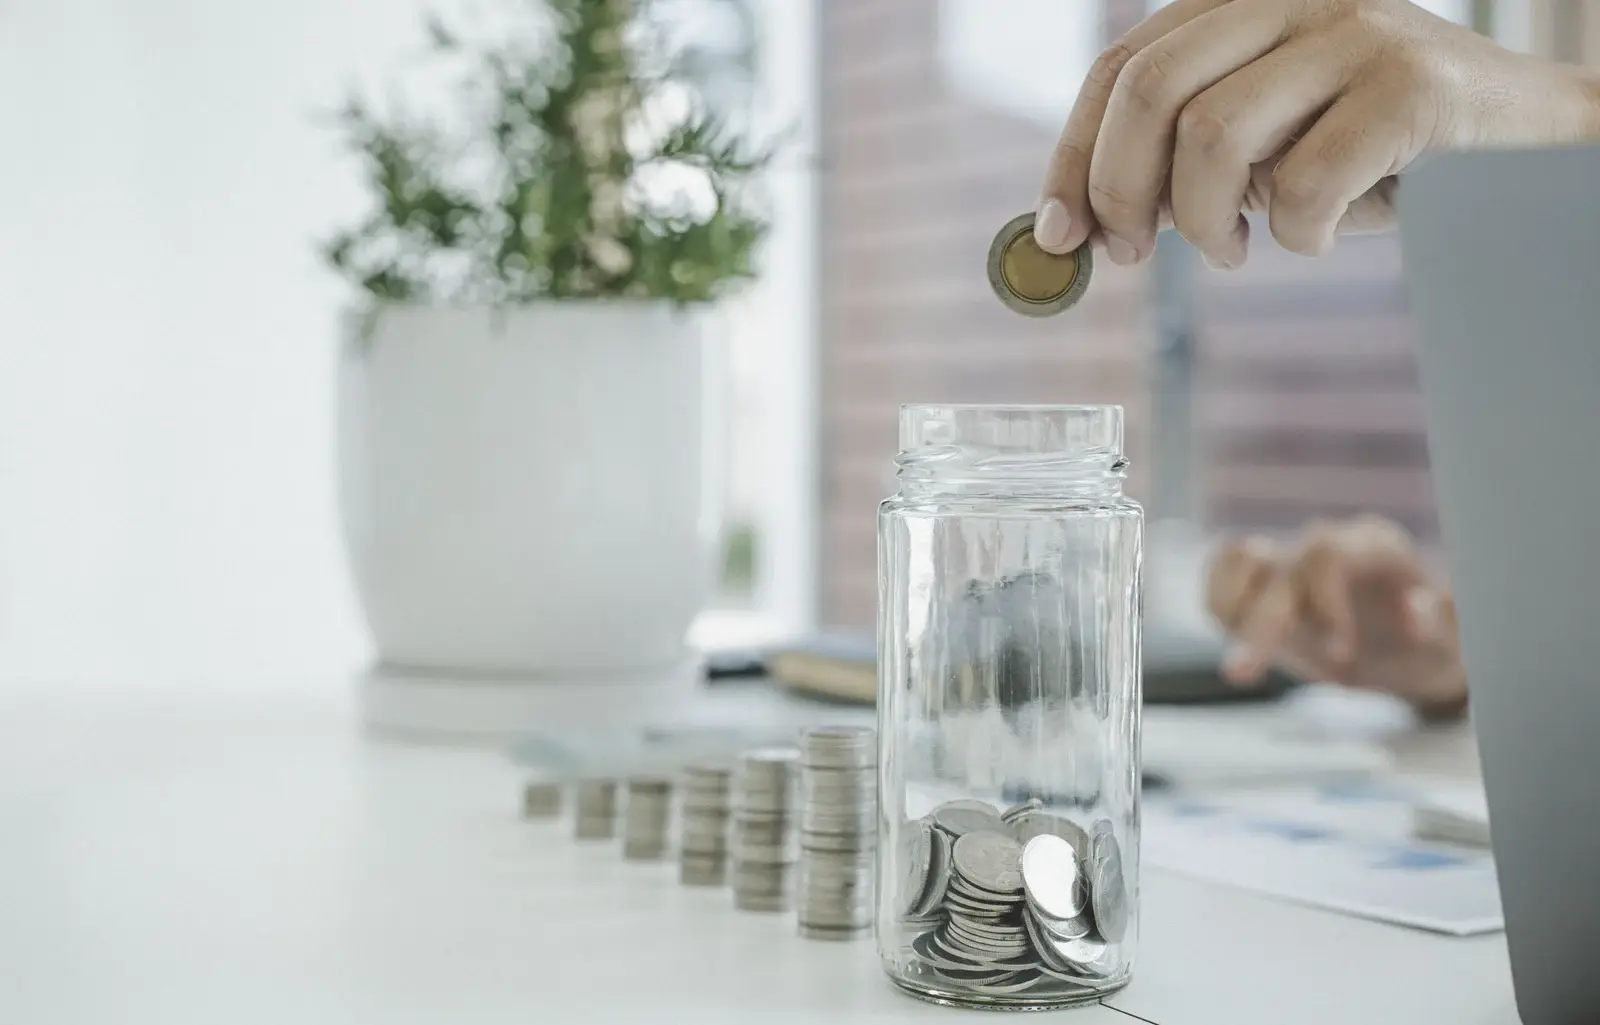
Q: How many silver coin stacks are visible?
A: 6